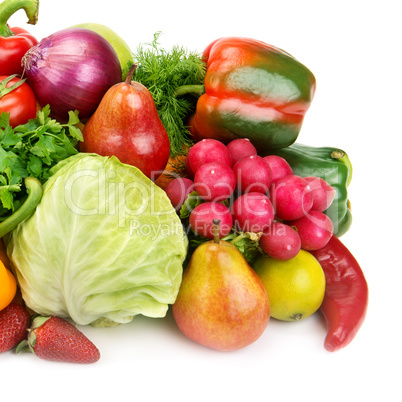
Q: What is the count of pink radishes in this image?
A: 12